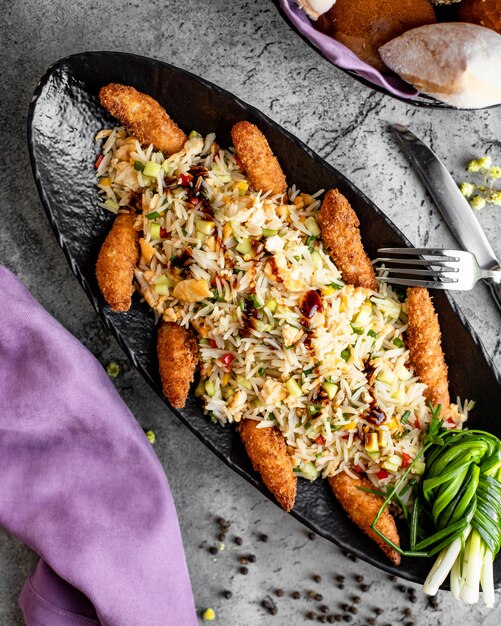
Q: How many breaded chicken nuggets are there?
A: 8